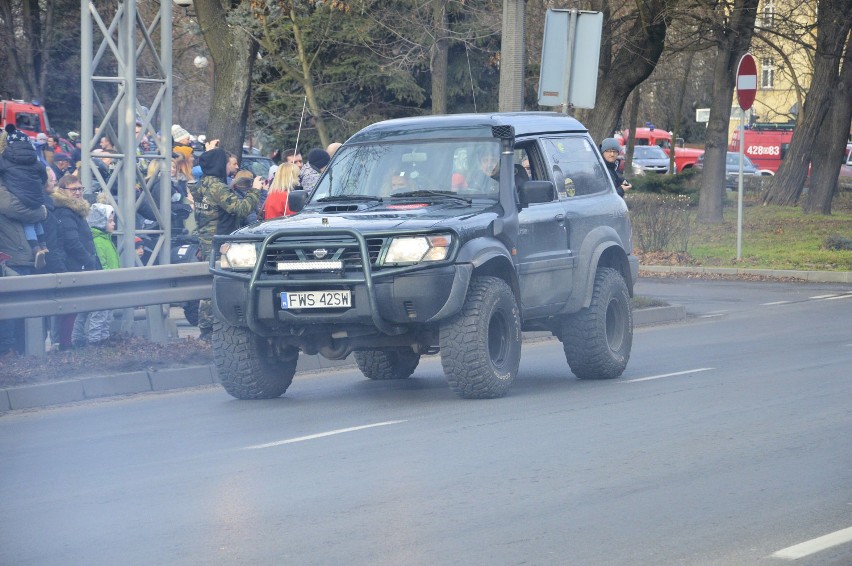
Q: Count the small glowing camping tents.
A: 0